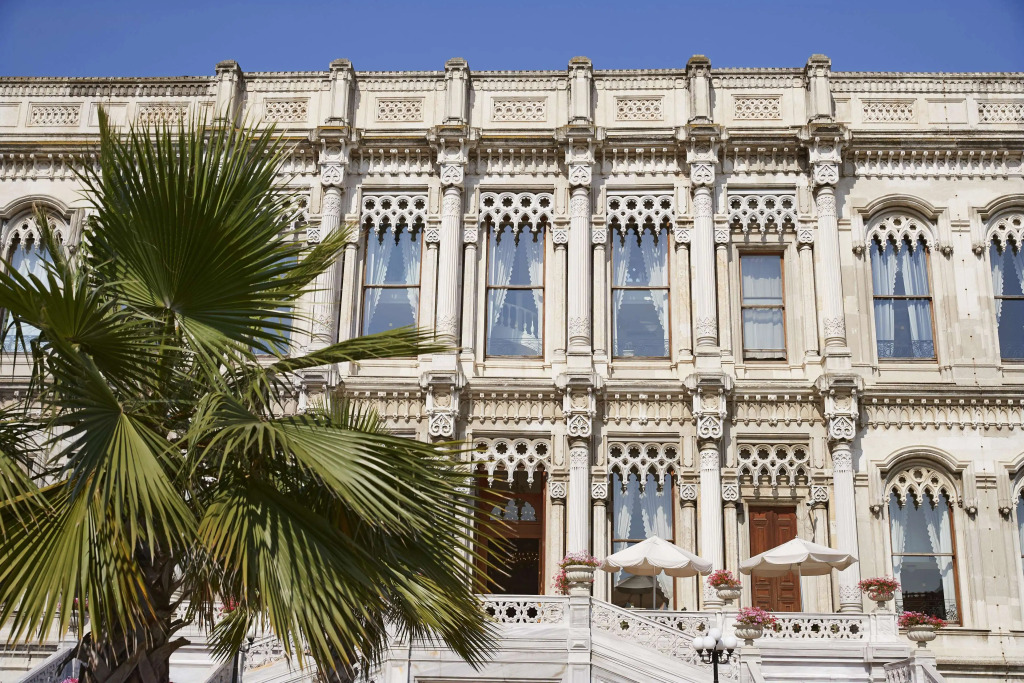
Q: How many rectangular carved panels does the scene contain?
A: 9